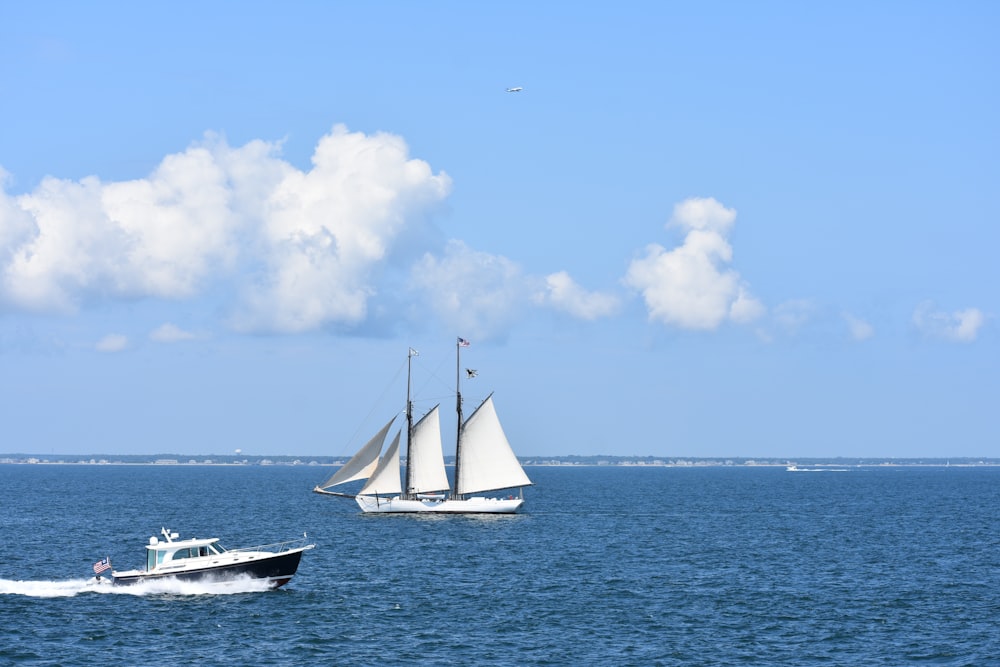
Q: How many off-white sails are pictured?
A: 4